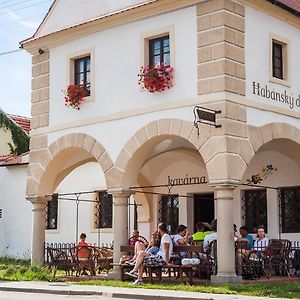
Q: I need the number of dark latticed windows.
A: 5